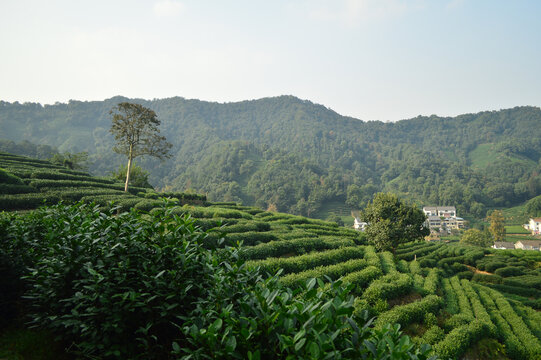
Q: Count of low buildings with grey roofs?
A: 2